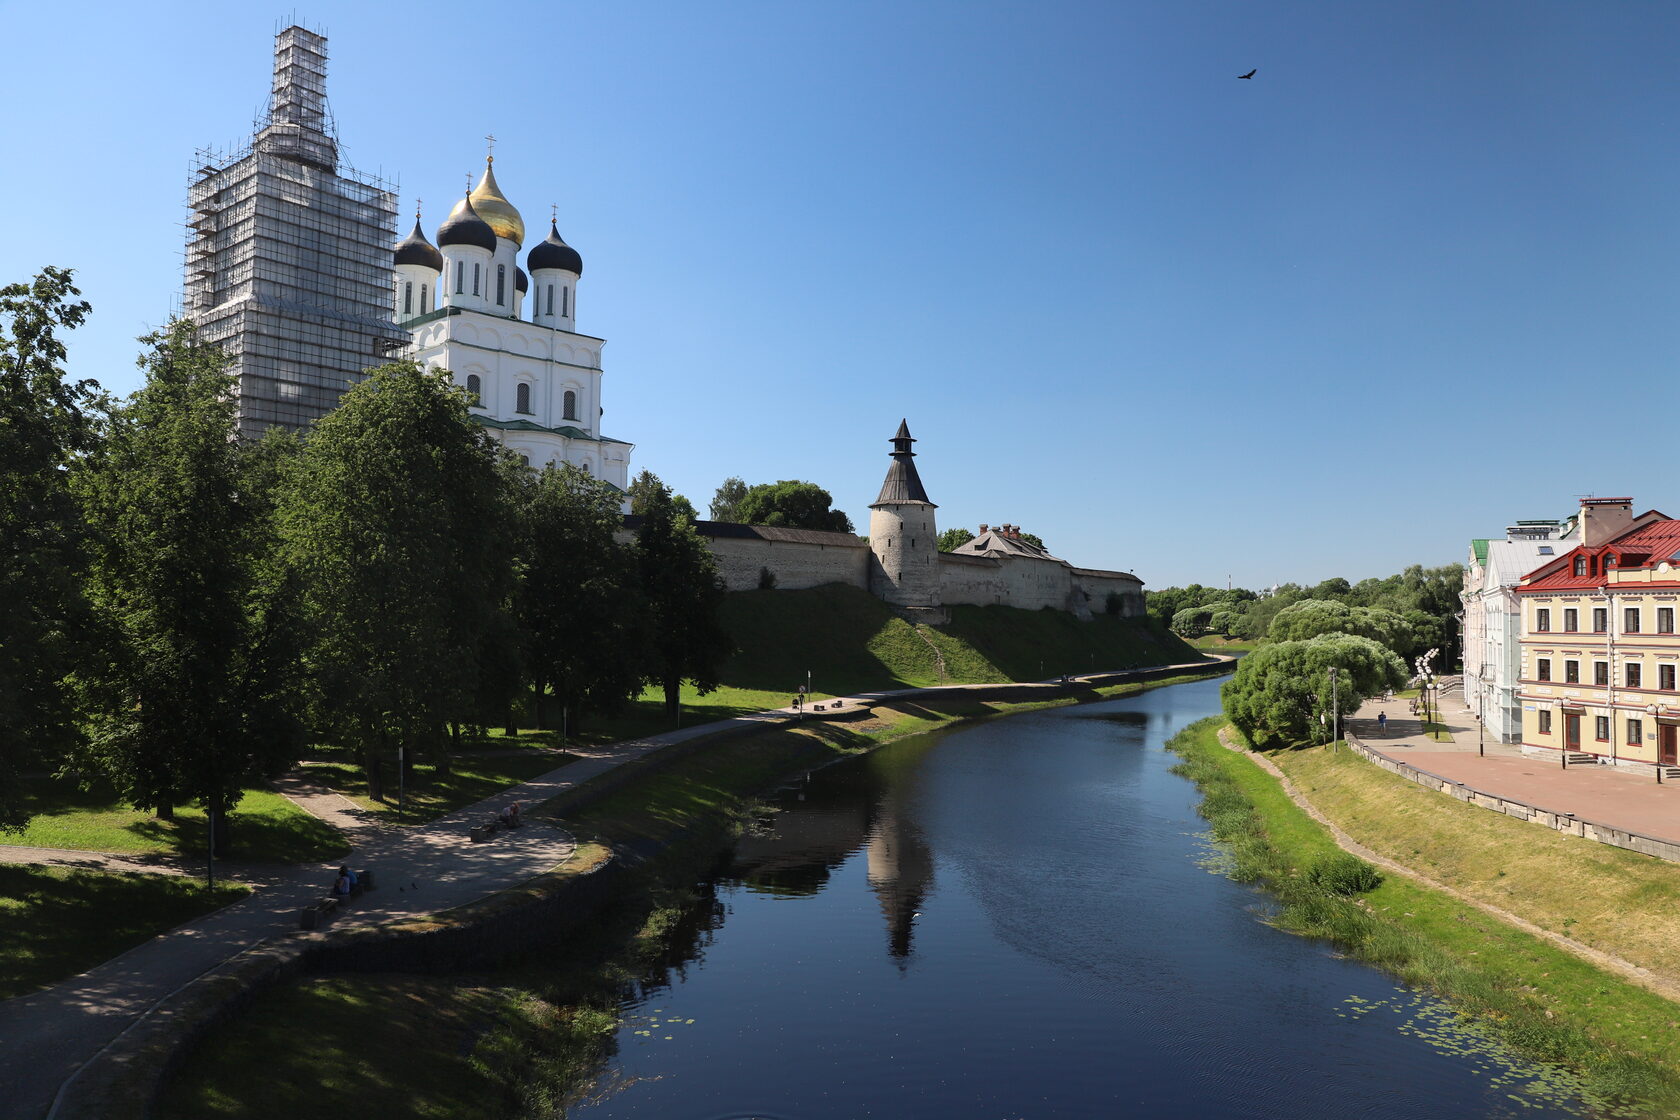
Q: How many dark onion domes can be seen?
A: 4